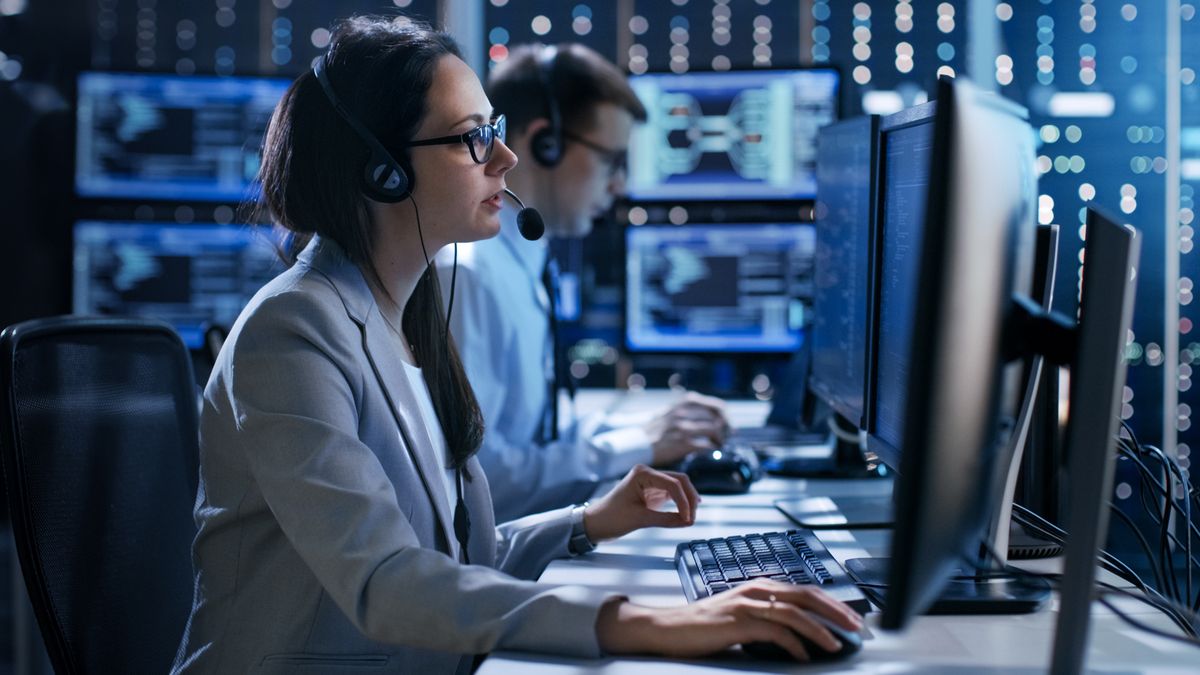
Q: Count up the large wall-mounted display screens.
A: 4